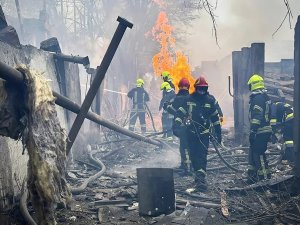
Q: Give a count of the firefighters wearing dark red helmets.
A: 2